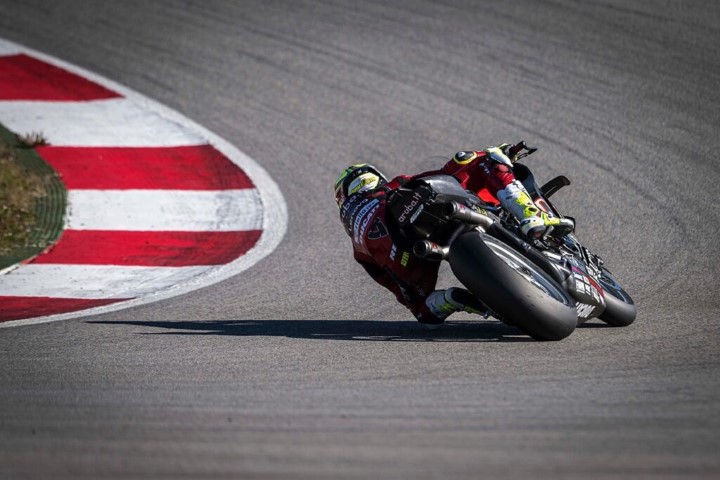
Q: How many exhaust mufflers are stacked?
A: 2